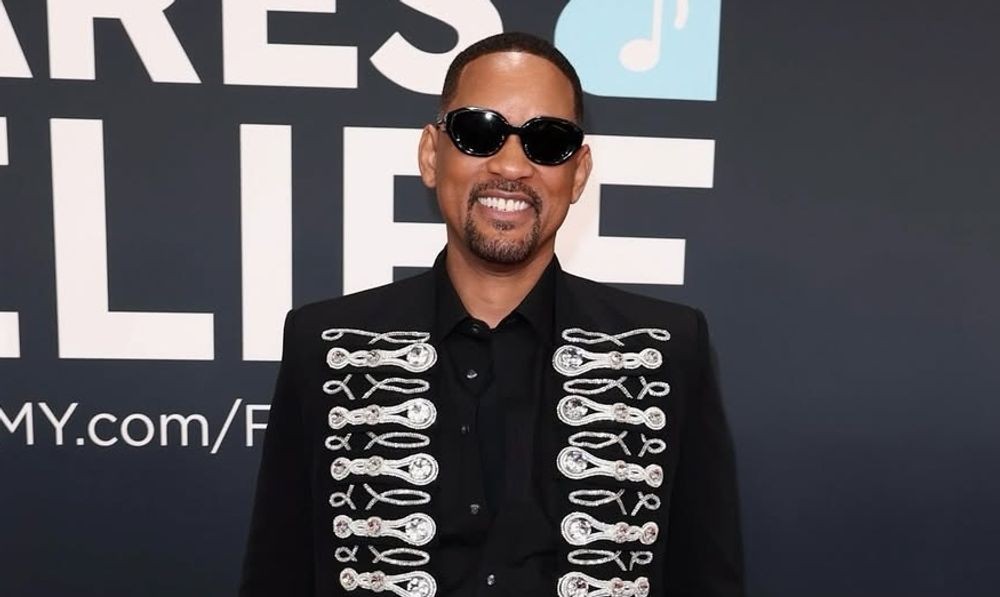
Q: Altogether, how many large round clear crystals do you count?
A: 10